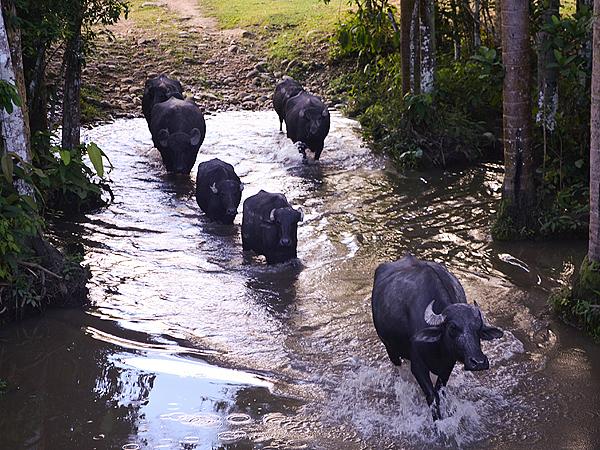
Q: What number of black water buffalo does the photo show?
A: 7